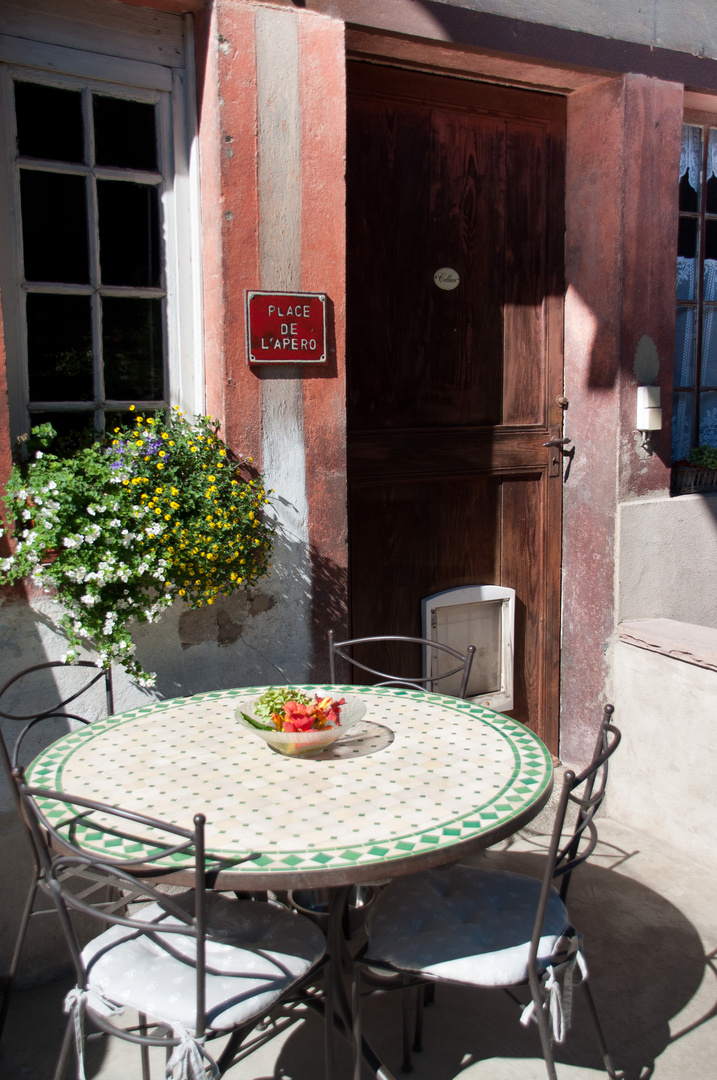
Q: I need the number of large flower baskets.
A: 1